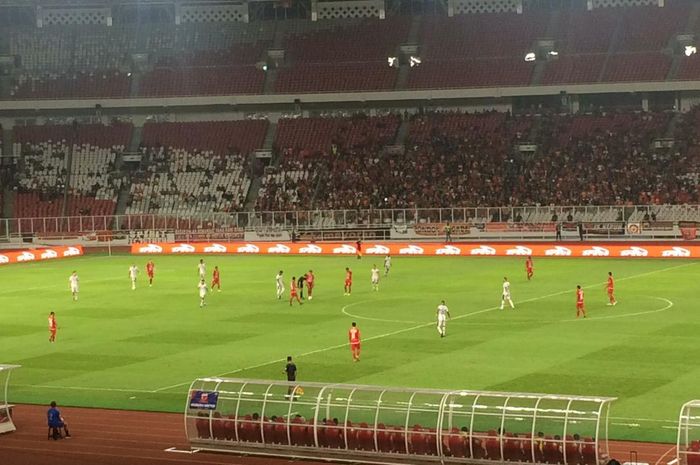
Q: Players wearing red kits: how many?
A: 10